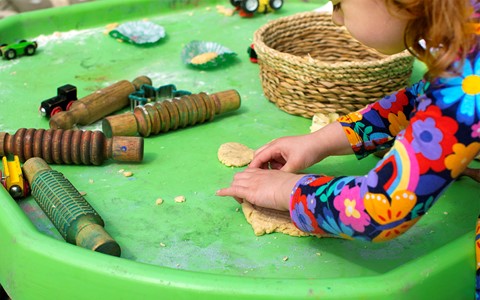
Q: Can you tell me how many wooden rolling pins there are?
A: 4